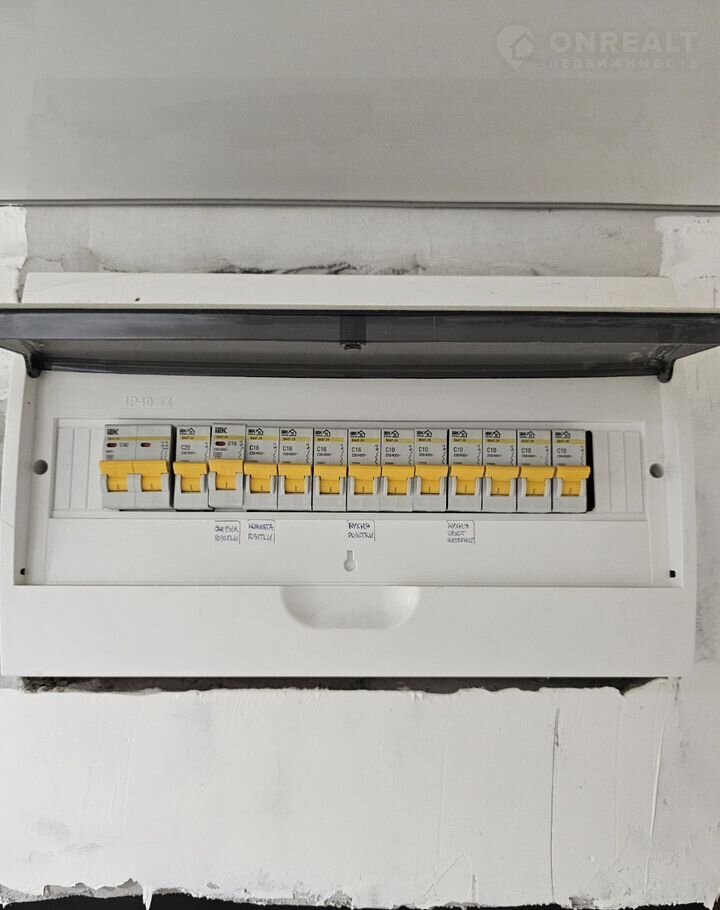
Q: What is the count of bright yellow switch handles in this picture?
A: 14